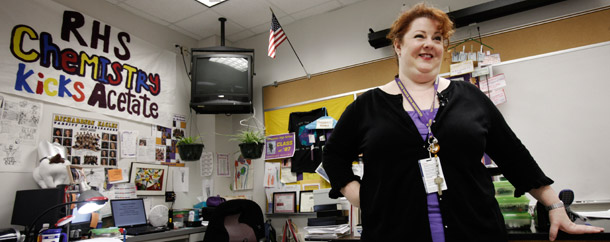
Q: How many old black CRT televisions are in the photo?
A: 1